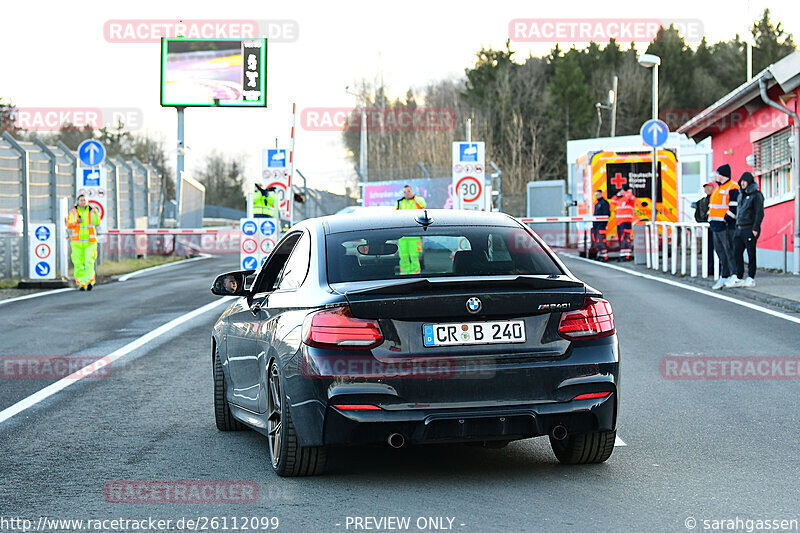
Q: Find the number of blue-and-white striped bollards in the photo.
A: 0